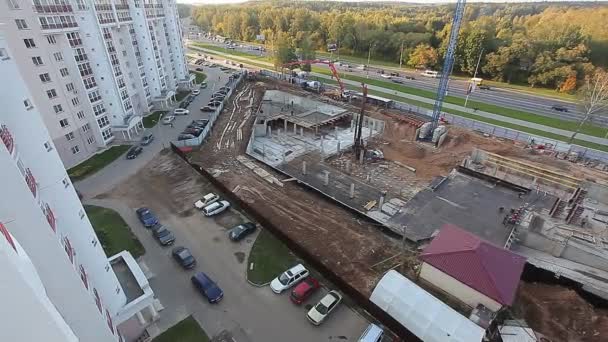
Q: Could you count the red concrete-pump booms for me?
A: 1